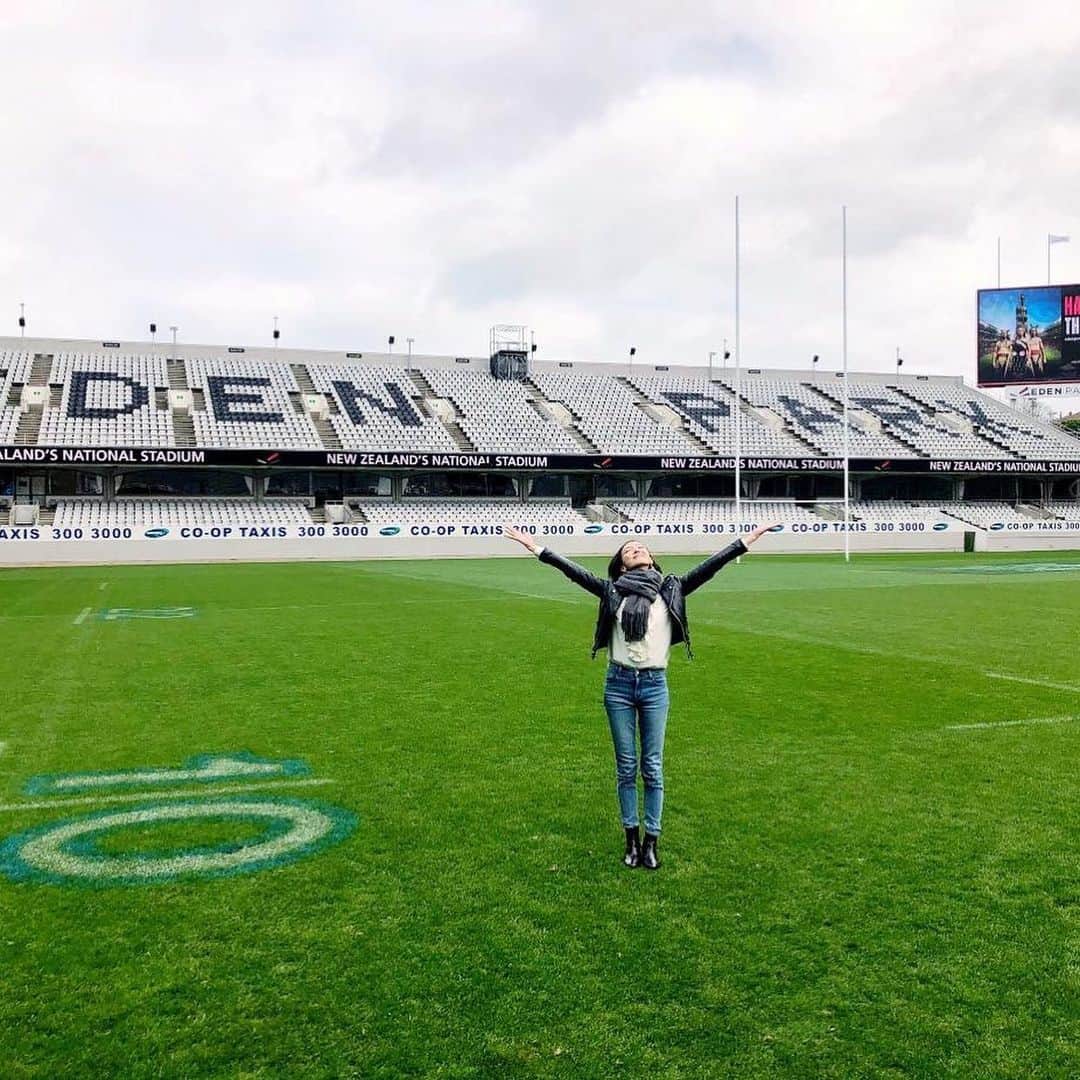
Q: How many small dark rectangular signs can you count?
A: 9